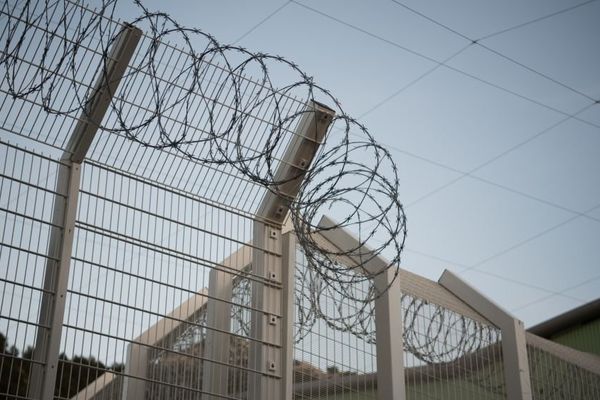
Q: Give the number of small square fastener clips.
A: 7